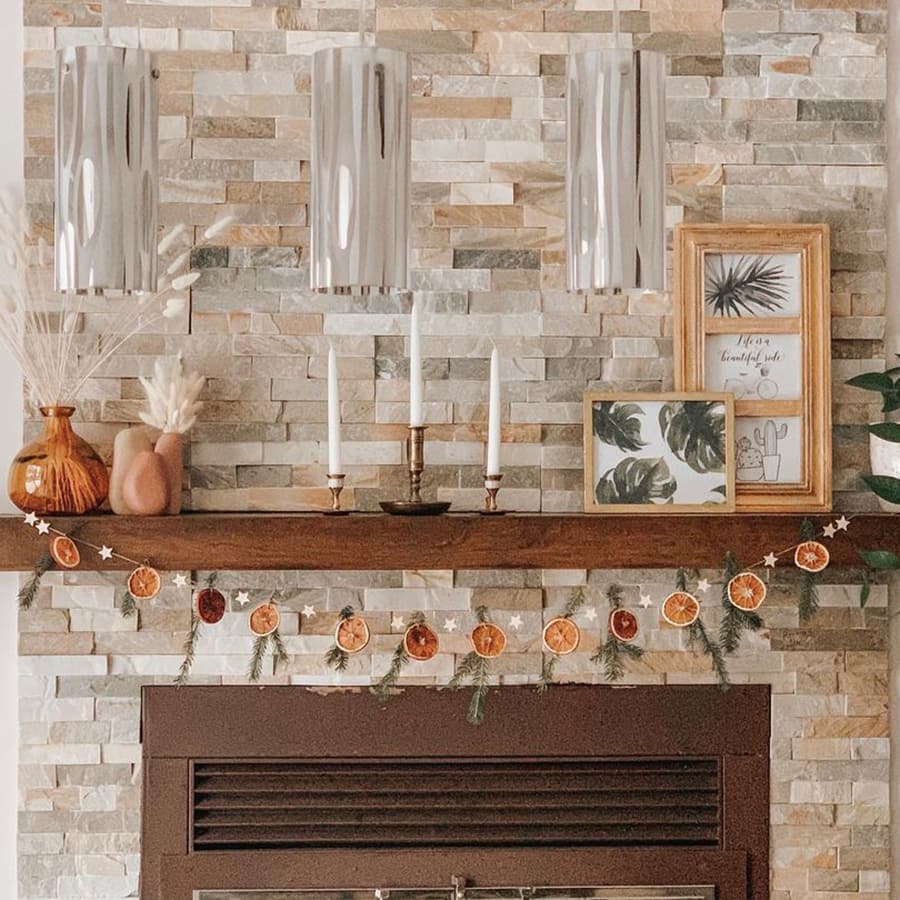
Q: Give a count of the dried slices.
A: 12